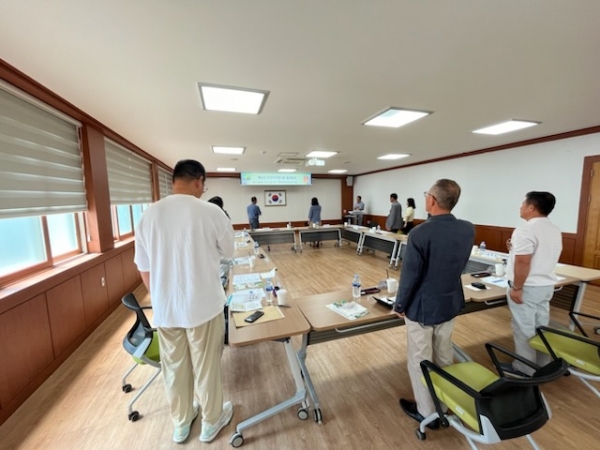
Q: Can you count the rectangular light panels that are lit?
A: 9